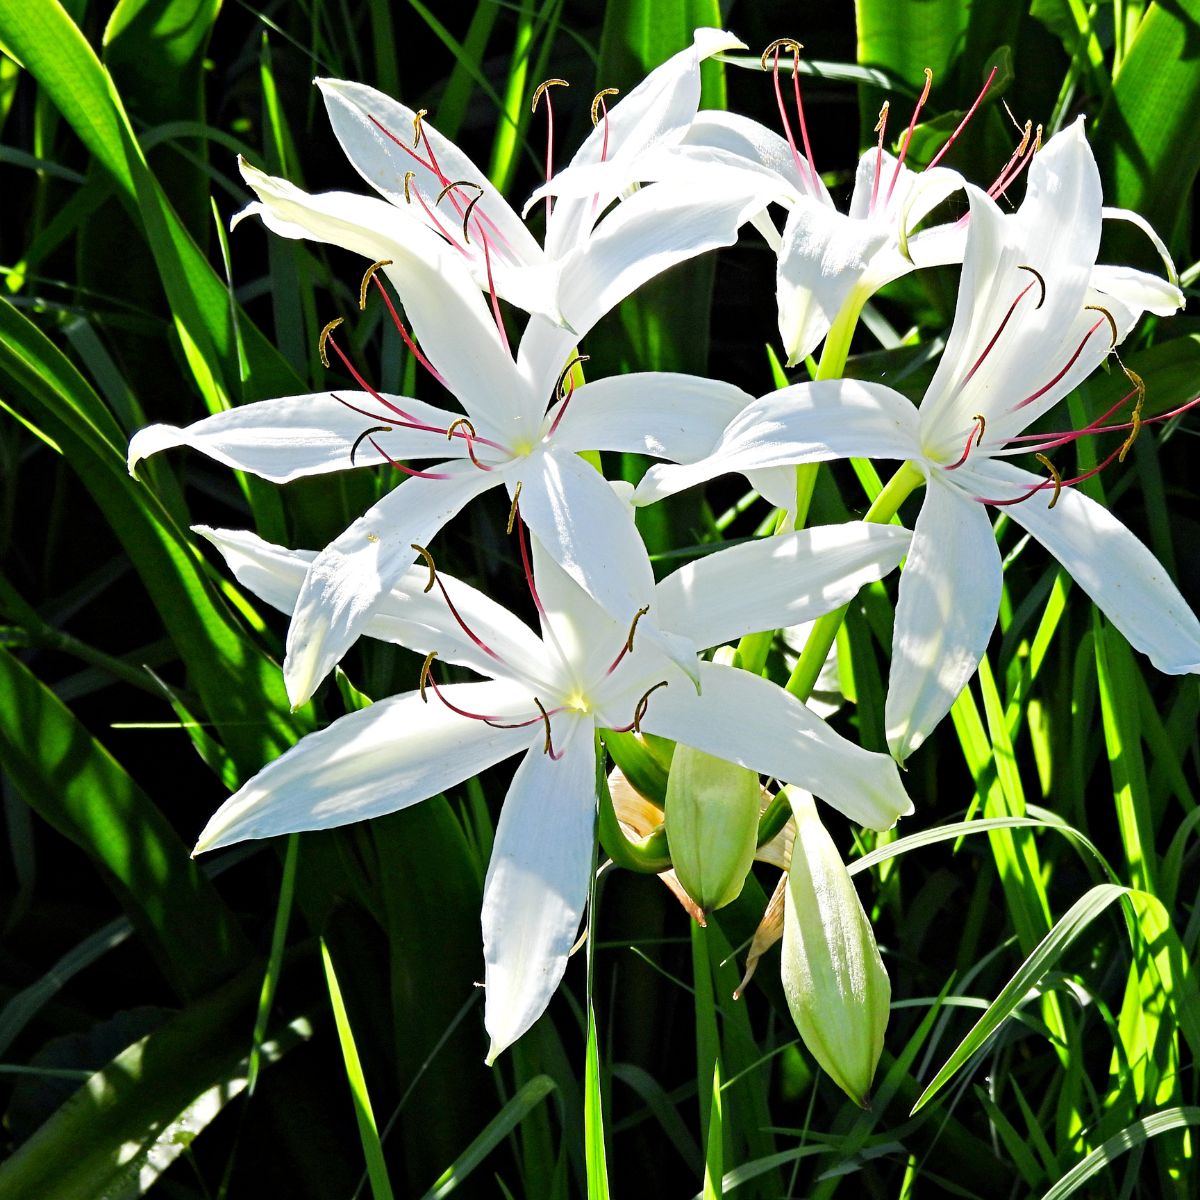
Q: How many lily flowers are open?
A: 5